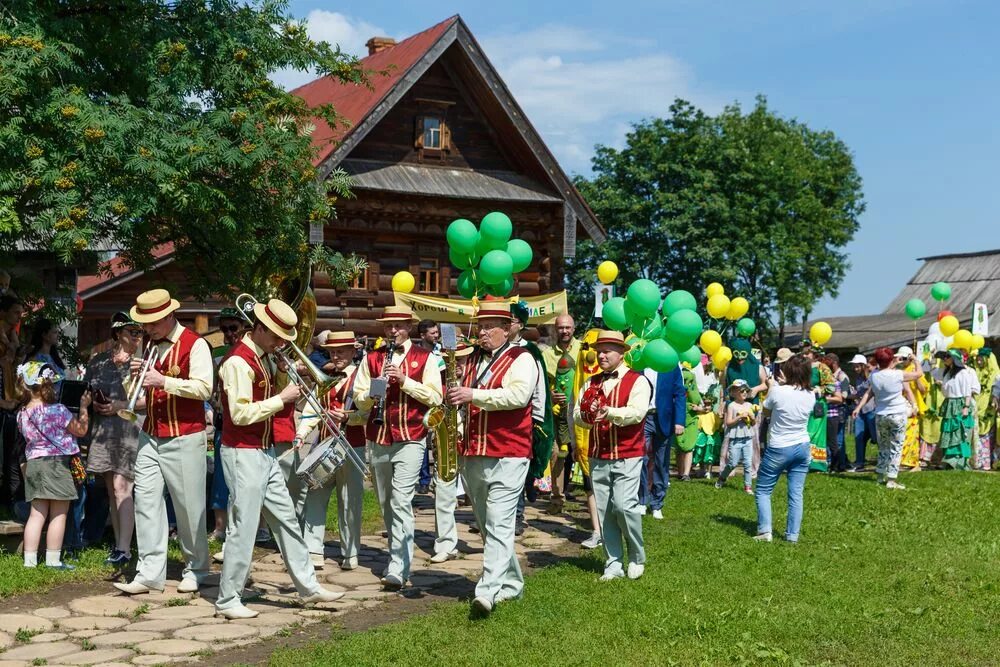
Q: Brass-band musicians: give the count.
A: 8